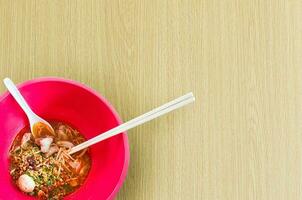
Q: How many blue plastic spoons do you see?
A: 0